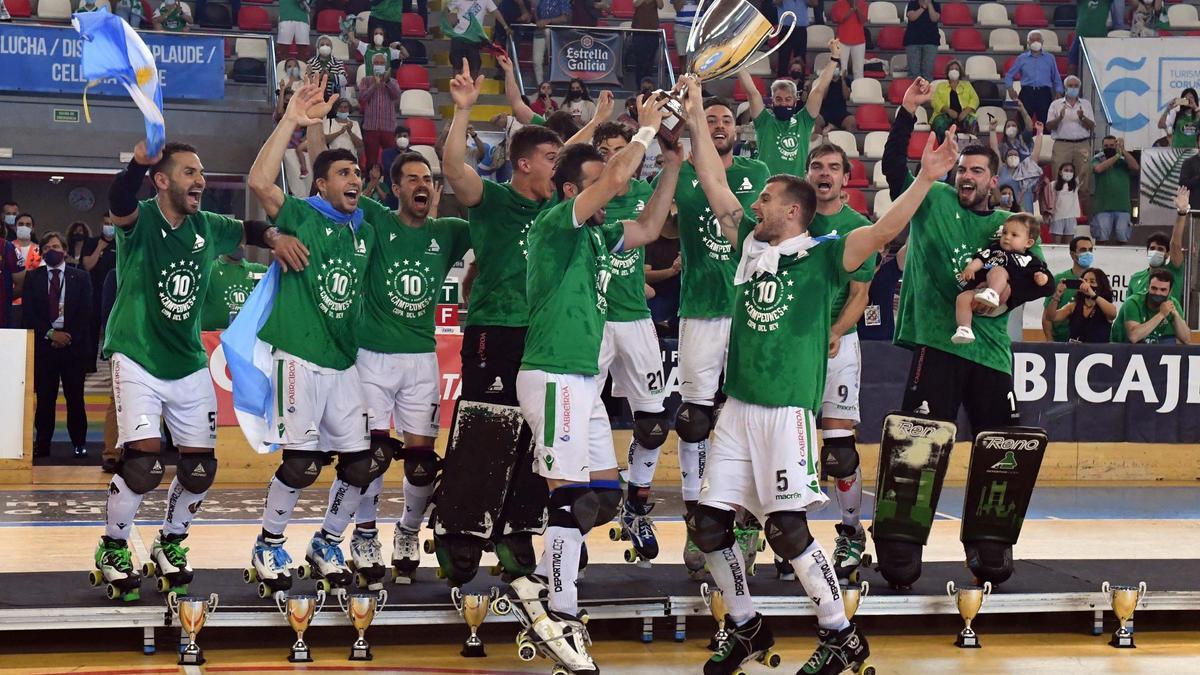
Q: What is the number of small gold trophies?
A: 8